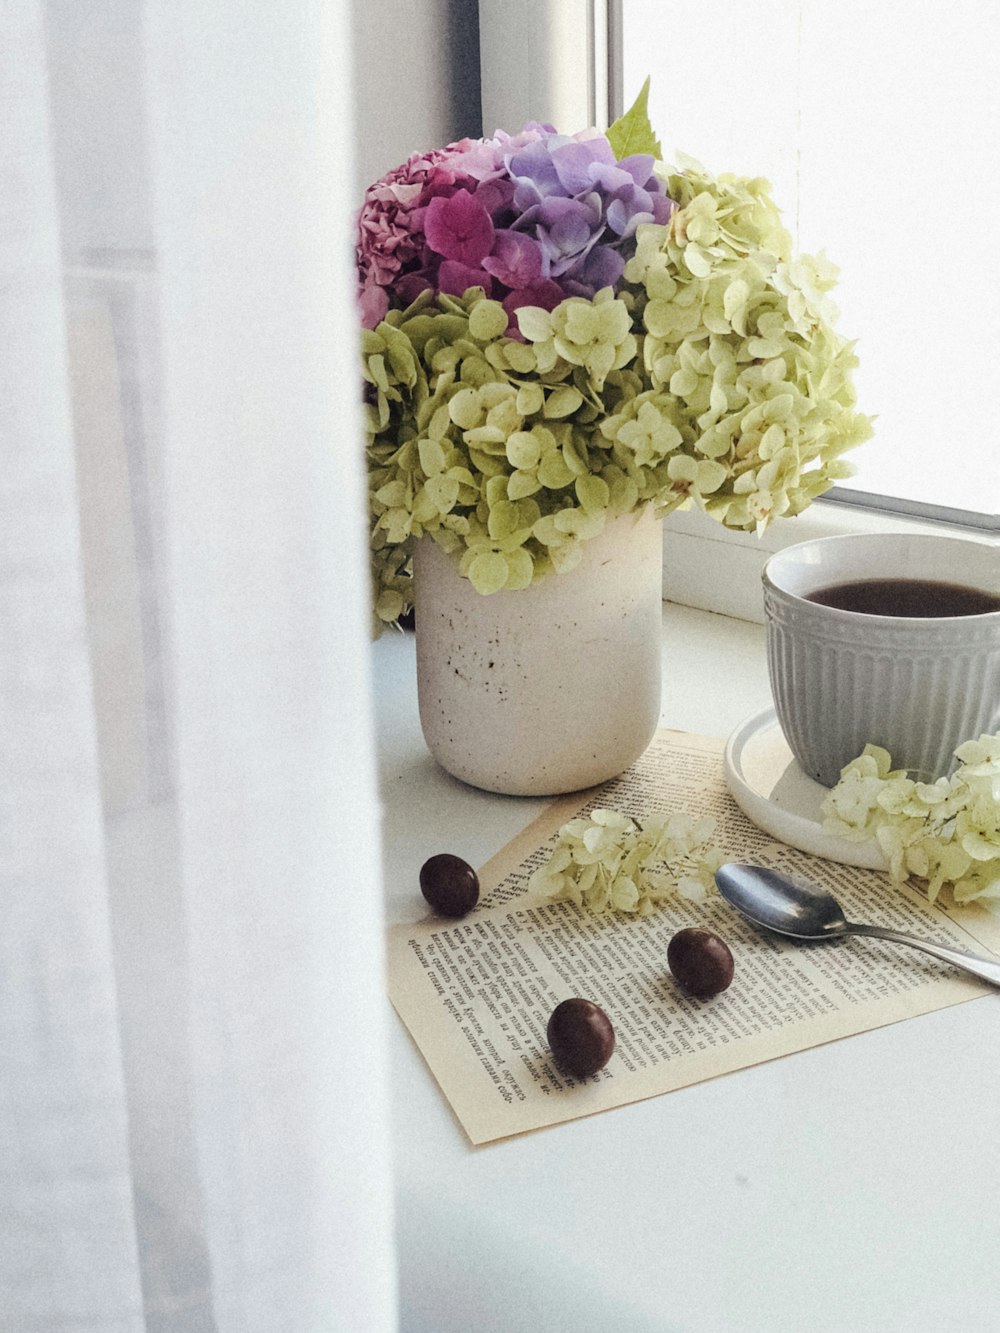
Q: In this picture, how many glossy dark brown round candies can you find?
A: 3